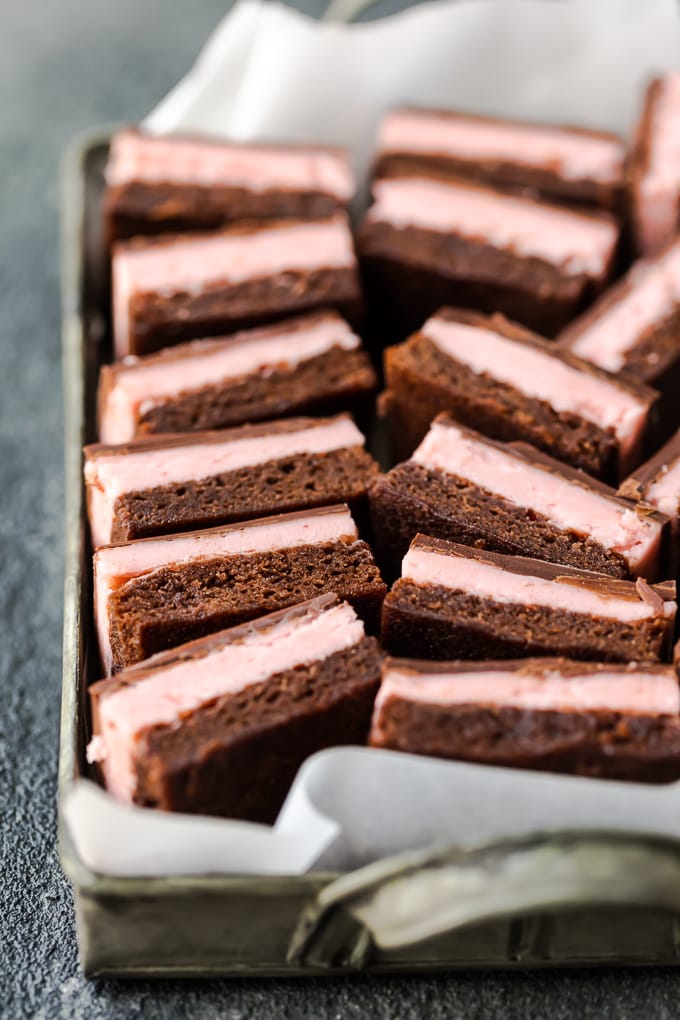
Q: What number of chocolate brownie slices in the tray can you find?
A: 15